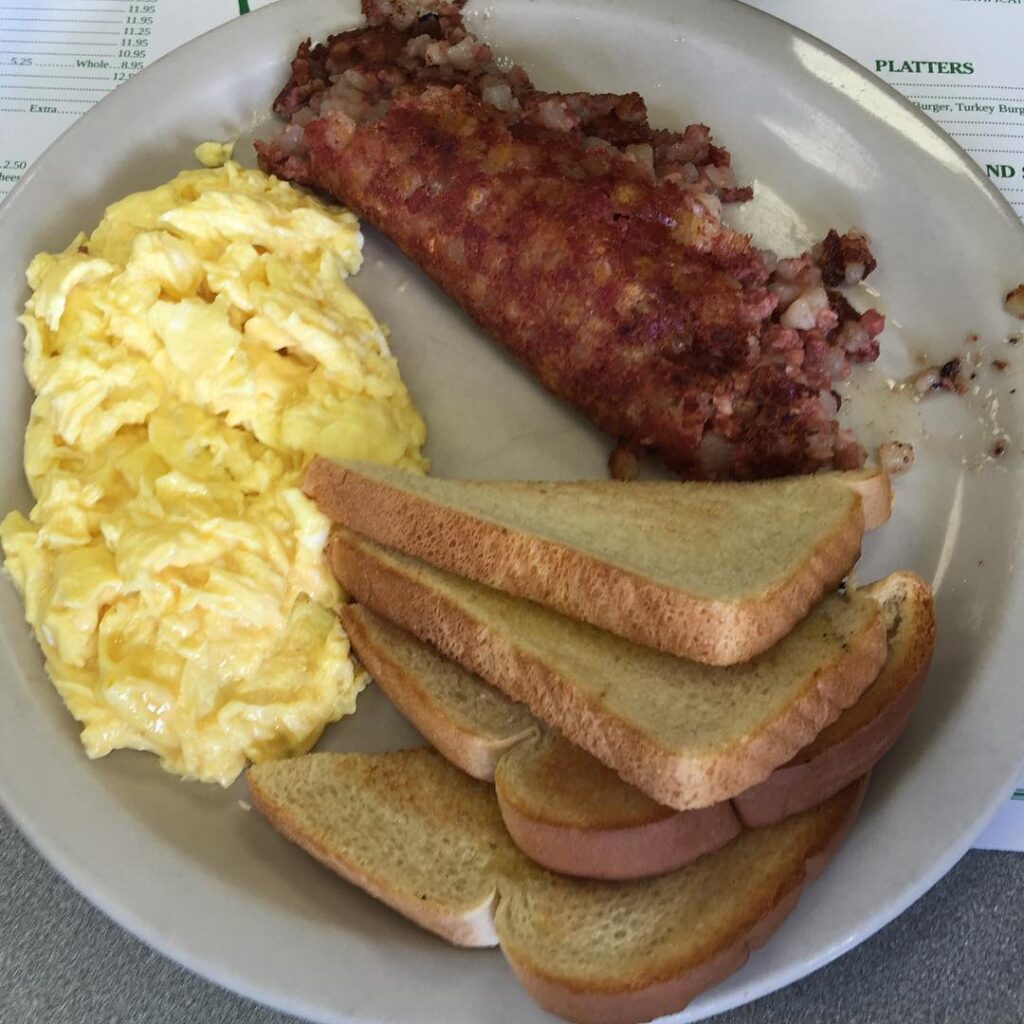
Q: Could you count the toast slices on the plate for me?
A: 4